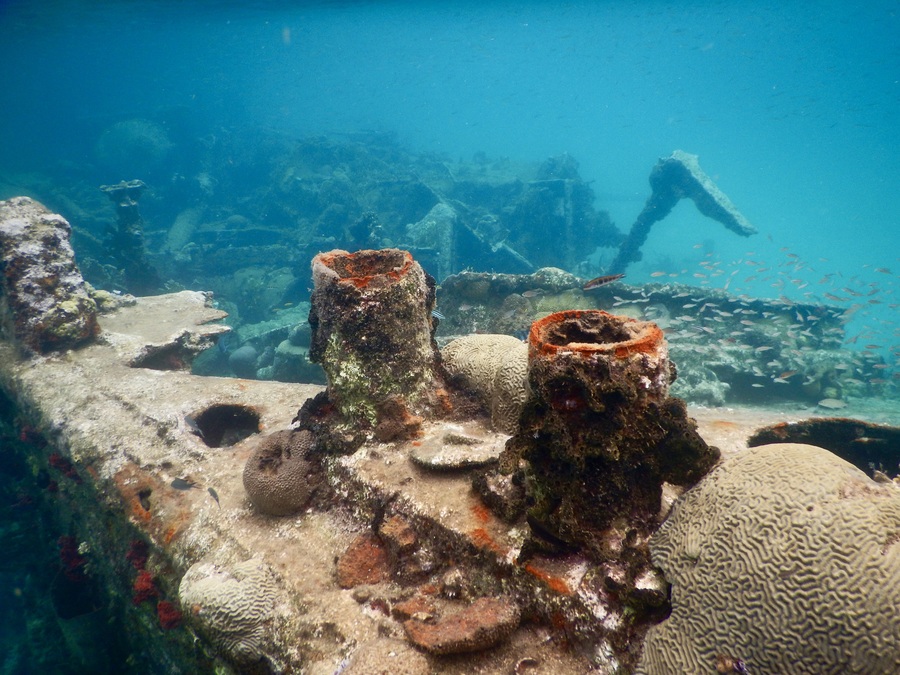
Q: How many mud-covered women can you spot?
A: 0